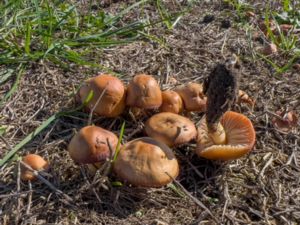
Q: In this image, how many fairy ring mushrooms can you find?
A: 9